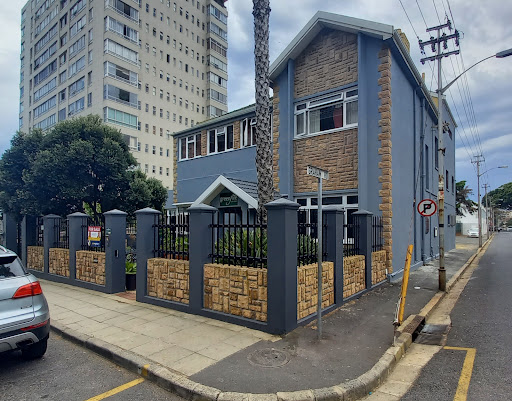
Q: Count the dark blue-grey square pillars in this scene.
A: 10